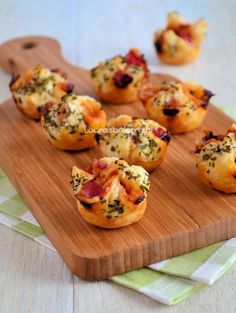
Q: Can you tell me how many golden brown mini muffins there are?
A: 8